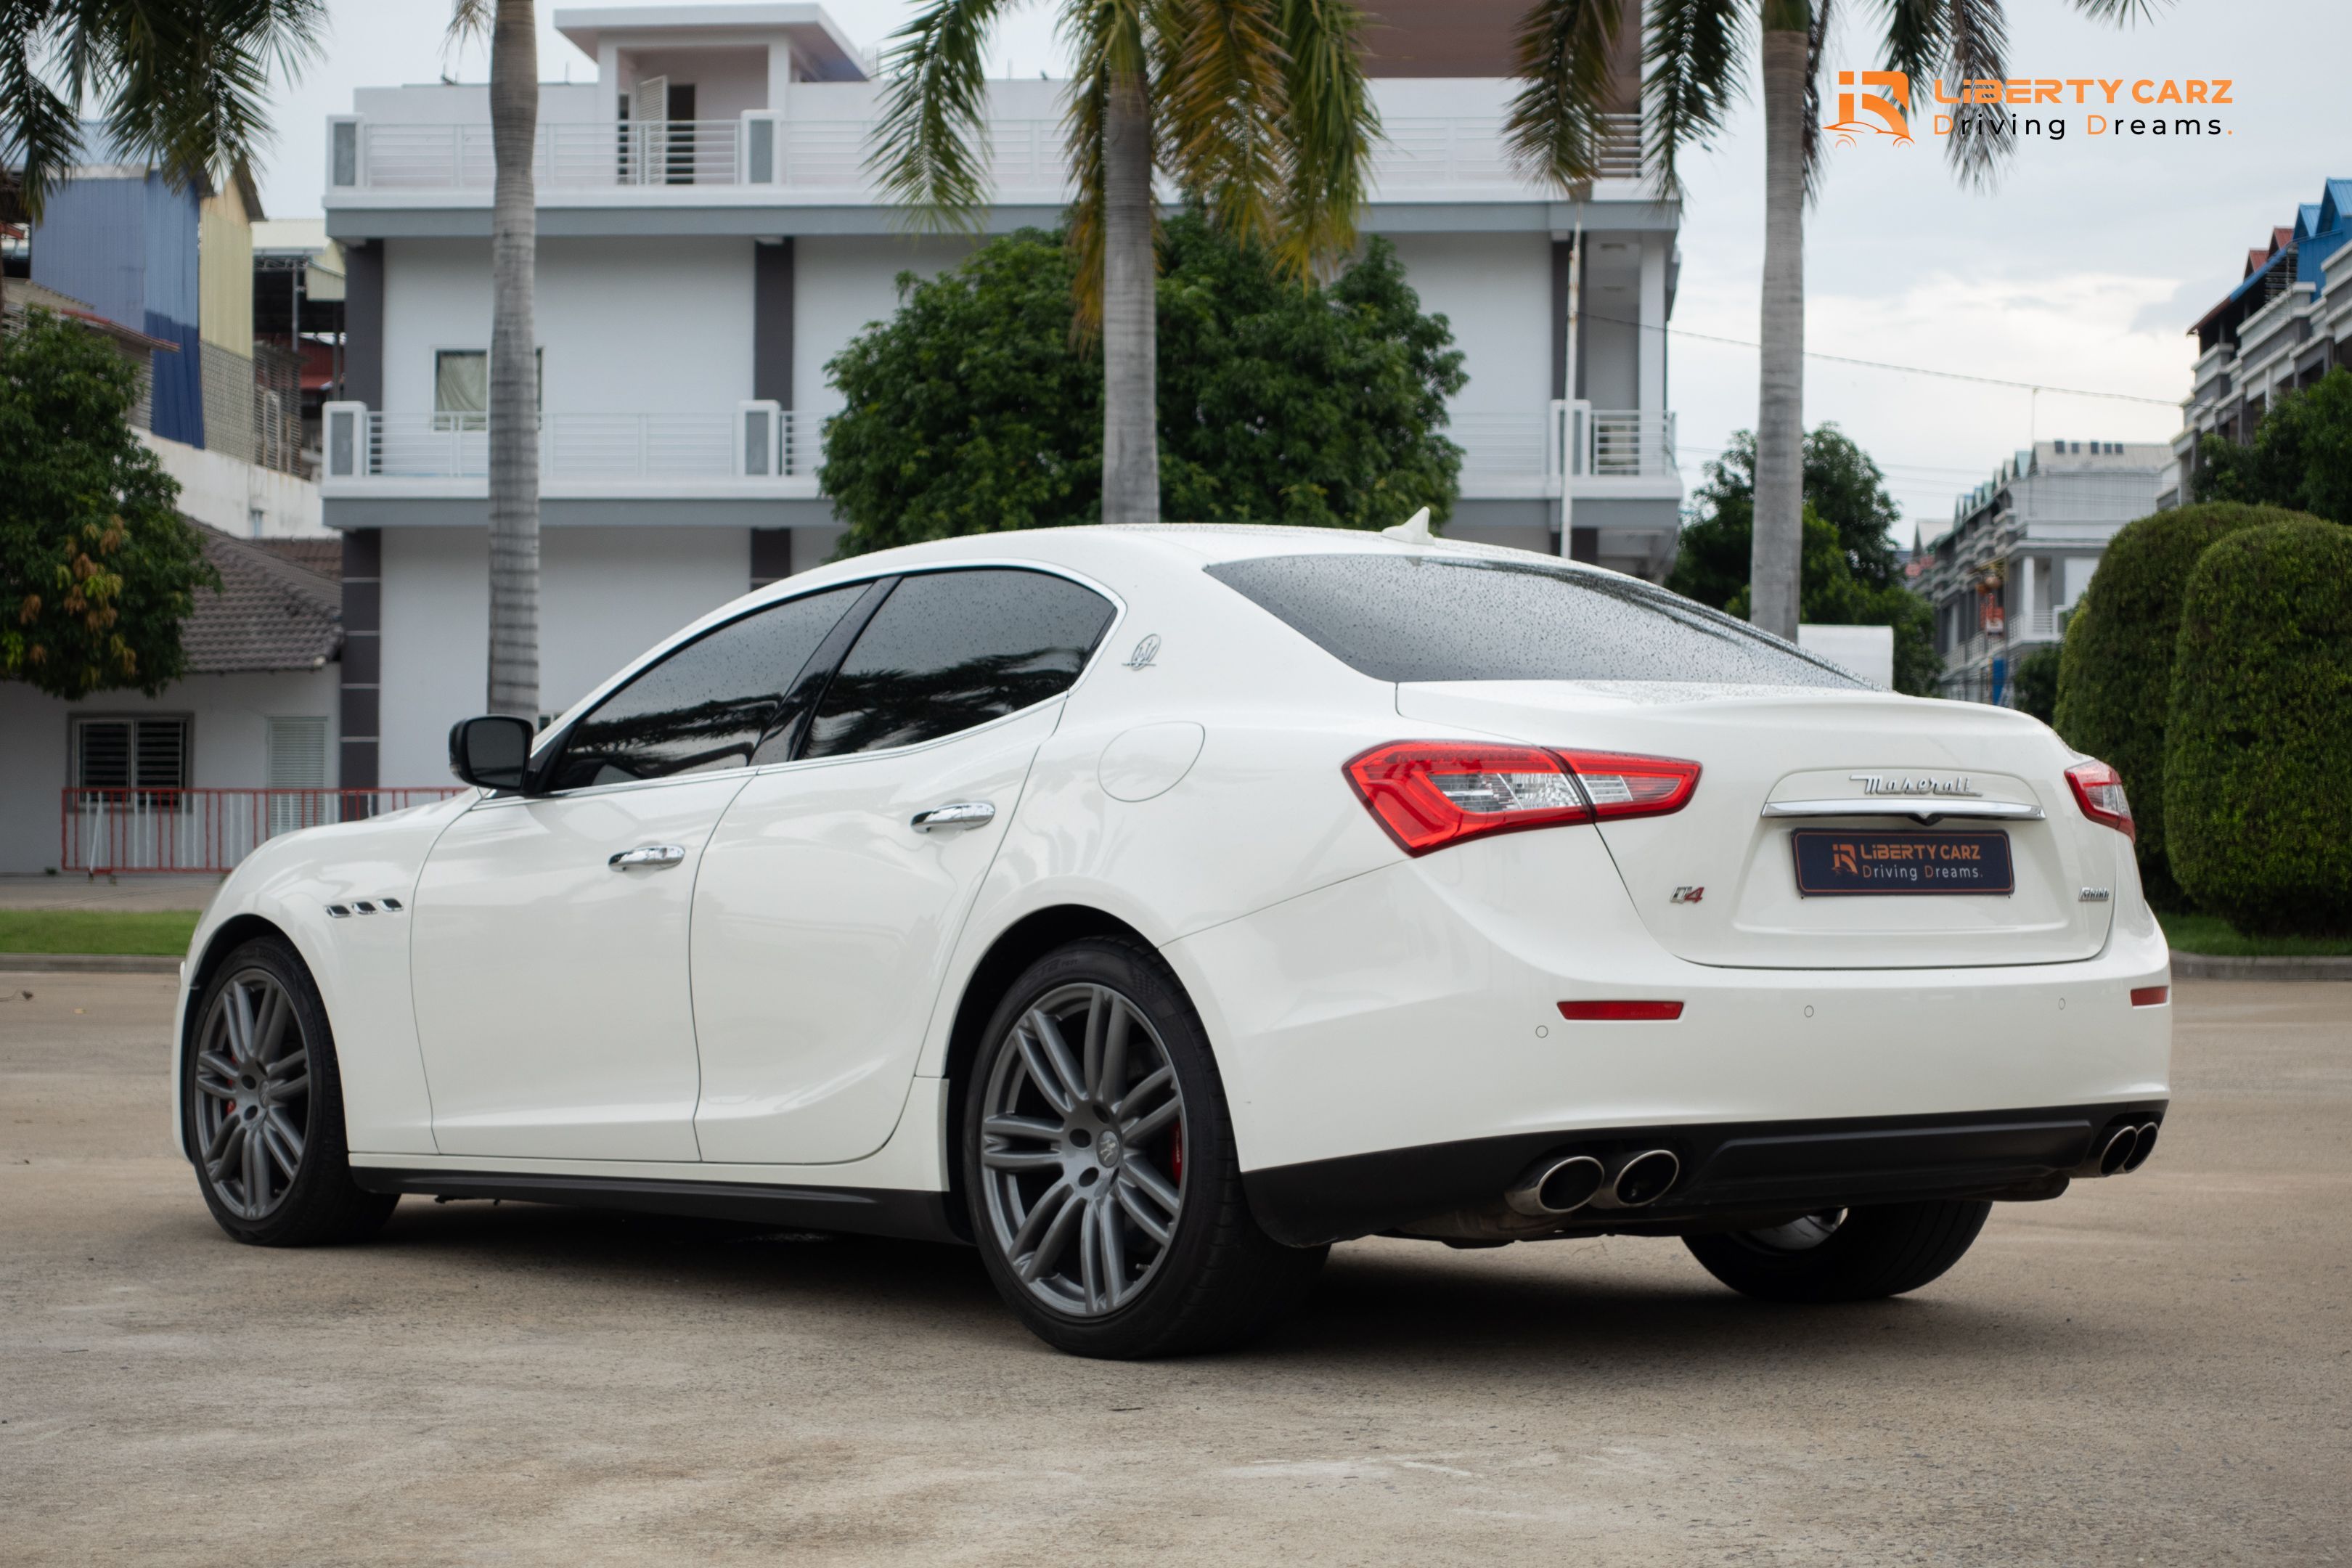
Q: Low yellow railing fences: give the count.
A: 0